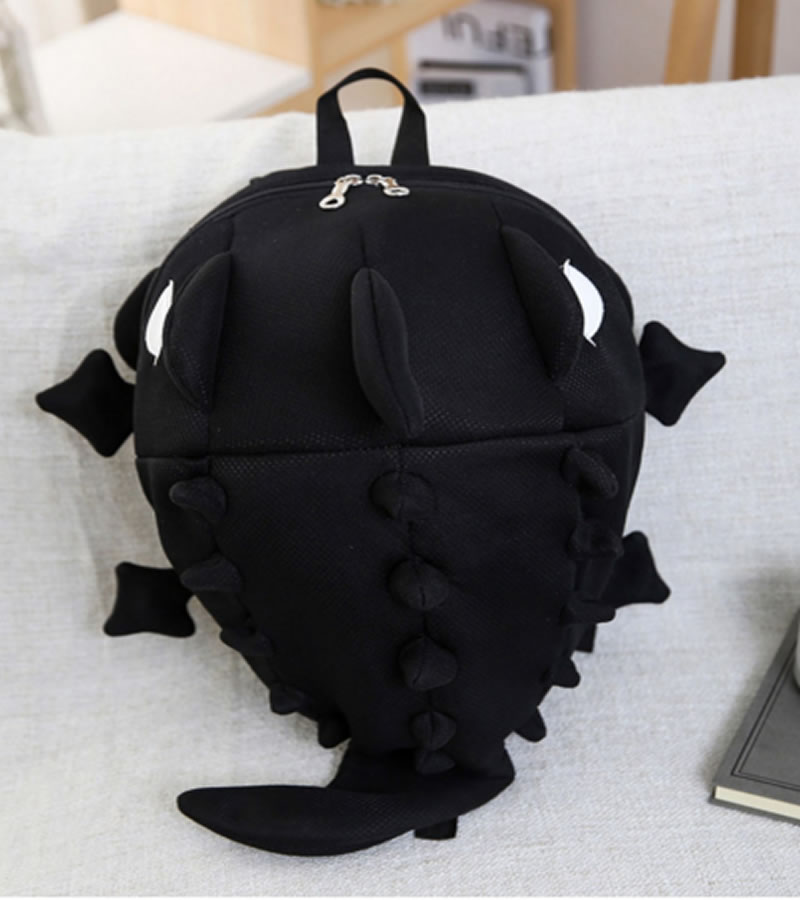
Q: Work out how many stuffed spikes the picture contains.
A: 15